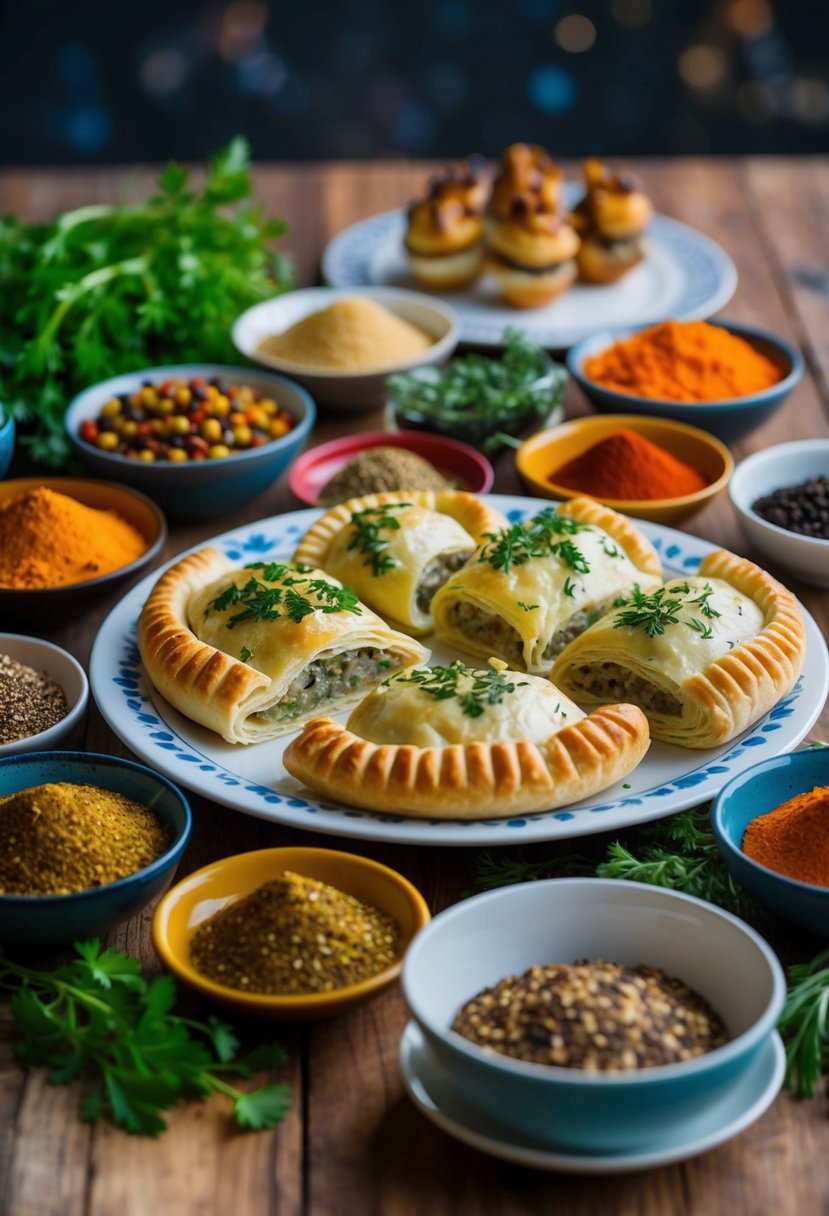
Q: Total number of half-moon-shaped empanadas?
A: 5